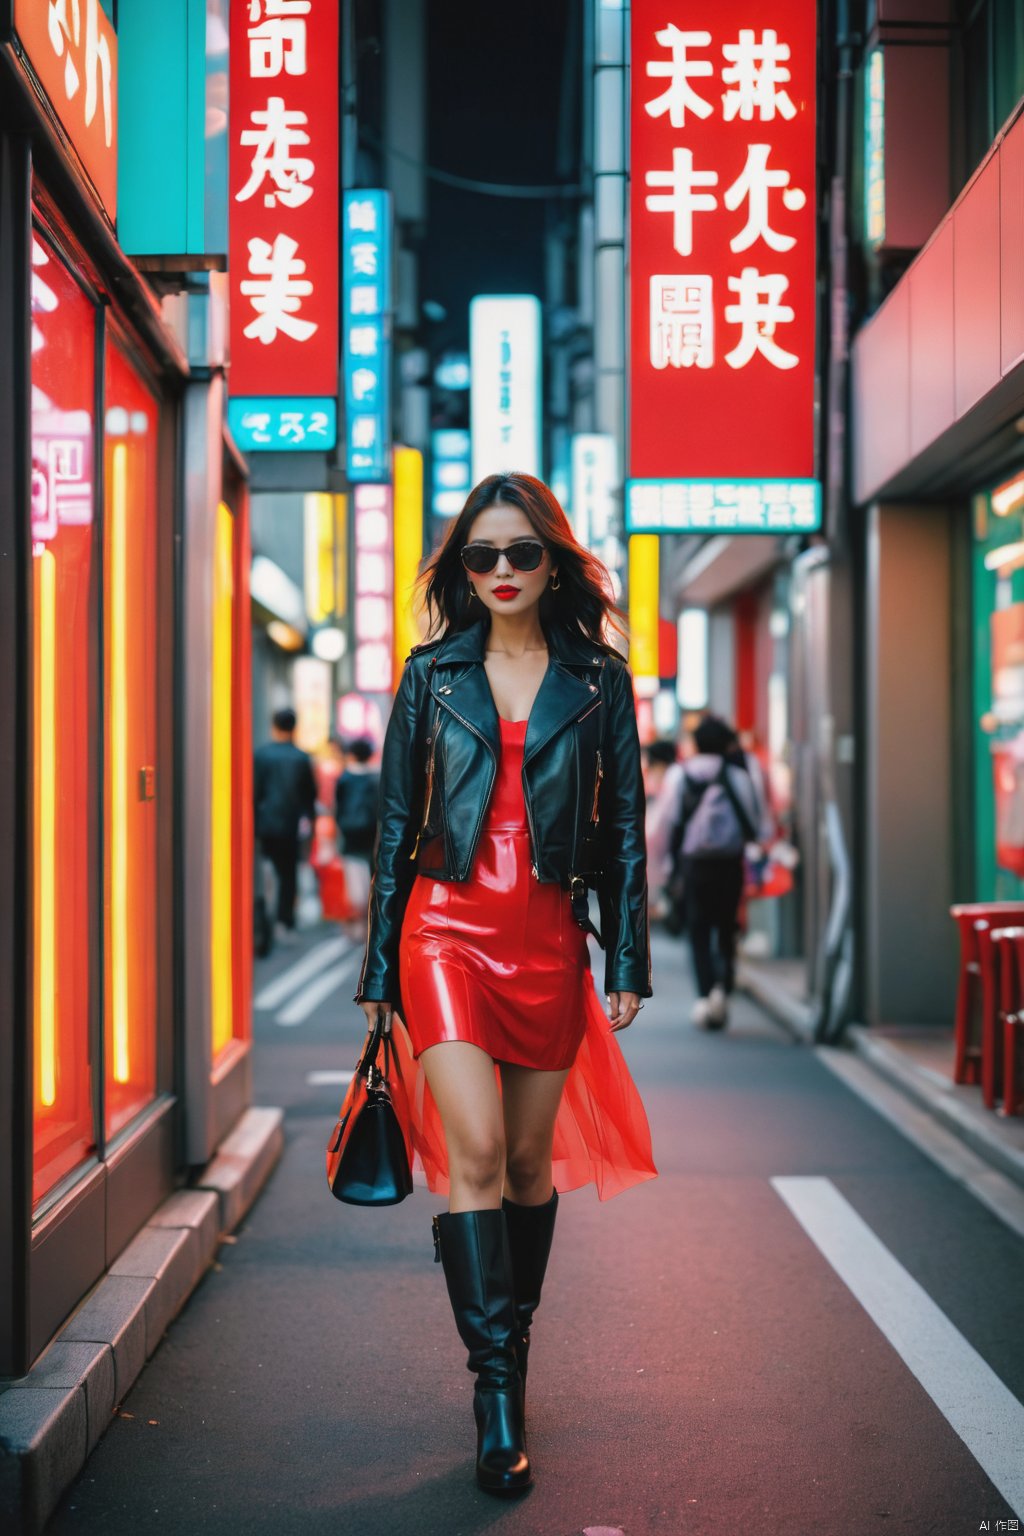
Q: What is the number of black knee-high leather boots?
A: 2